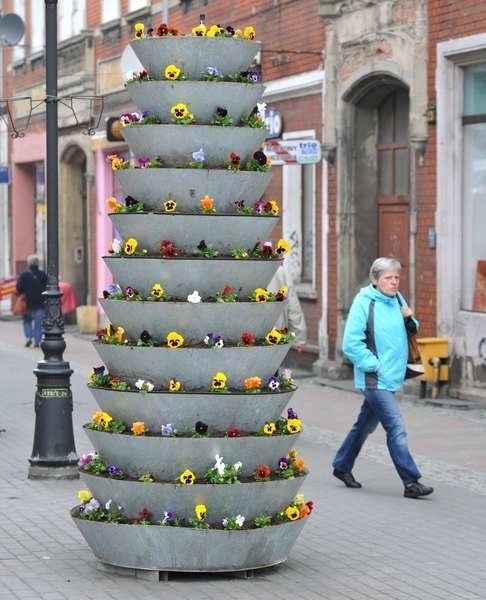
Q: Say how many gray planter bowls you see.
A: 12